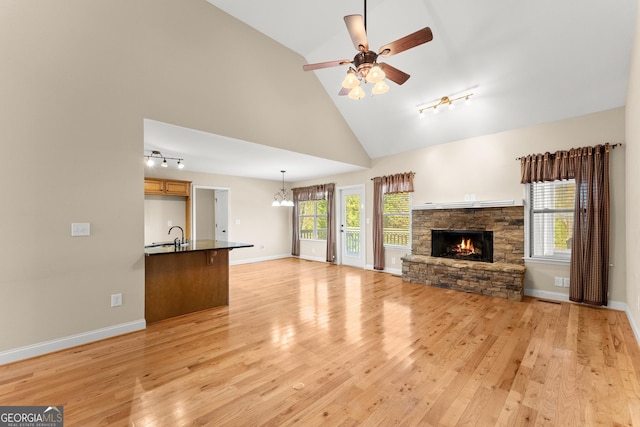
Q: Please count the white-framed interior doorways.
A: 1